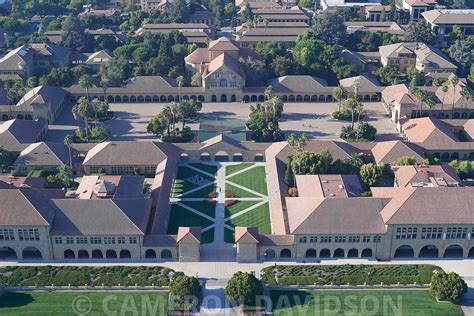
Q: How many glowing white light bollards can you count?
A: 0